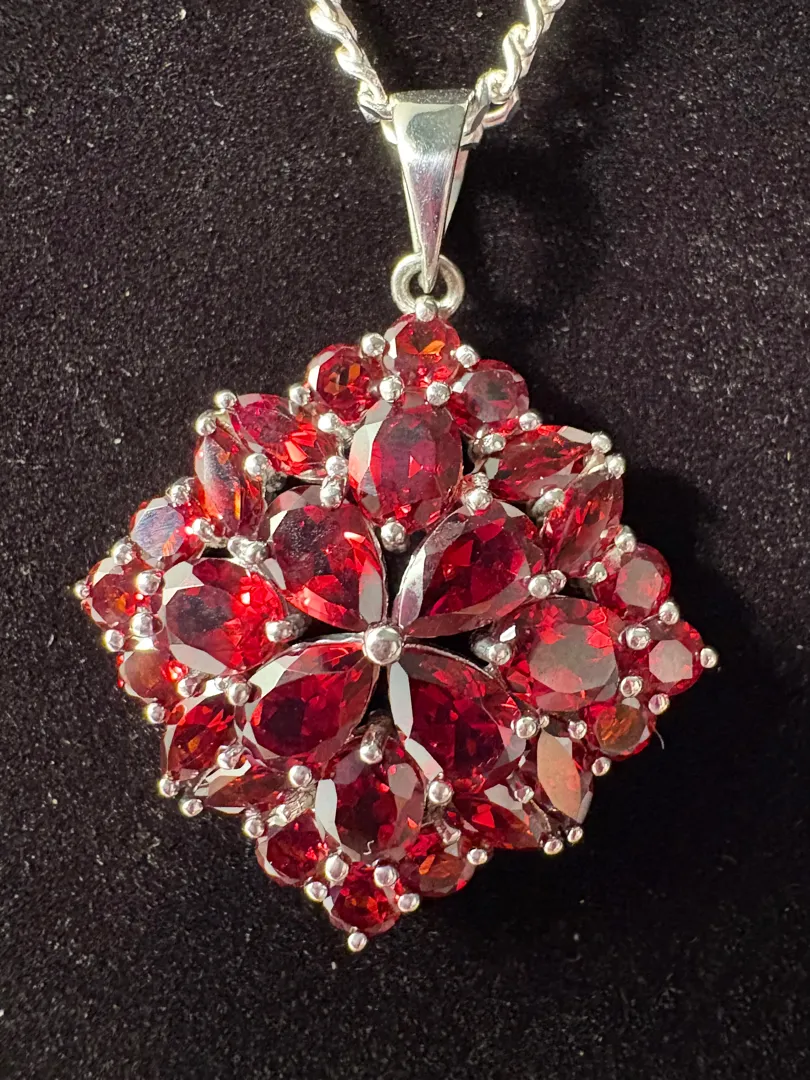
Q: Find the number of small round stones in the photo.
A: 12